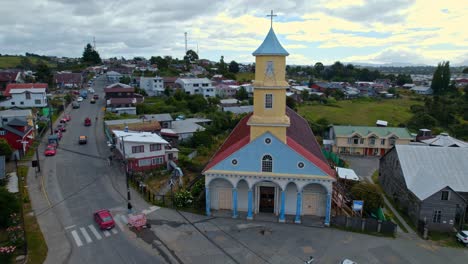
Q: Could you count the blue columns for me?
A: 6